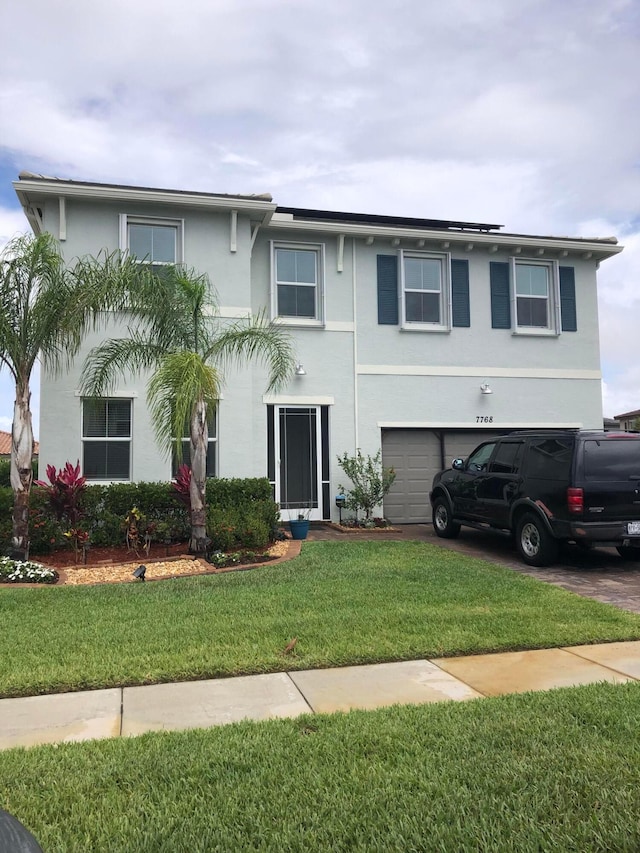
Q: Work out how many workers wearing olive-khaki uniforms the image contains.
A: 0